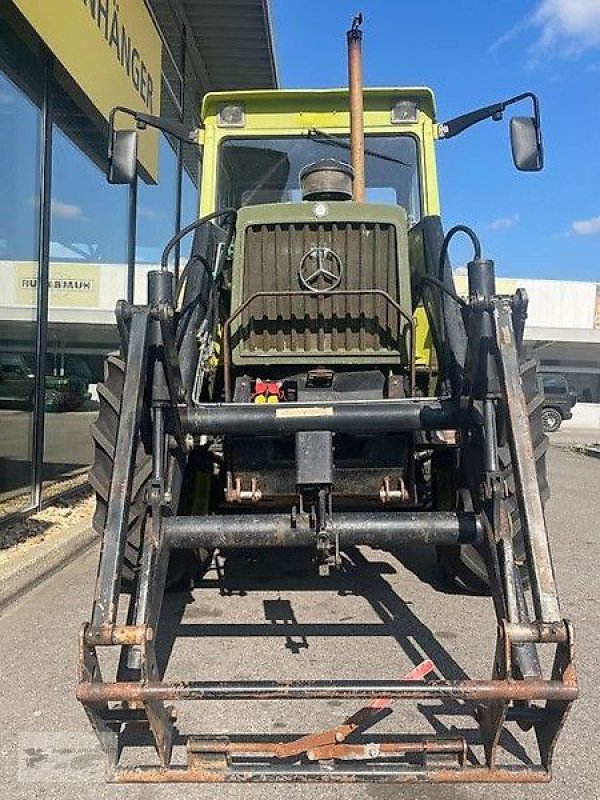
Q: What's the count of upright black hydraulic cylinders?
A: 2